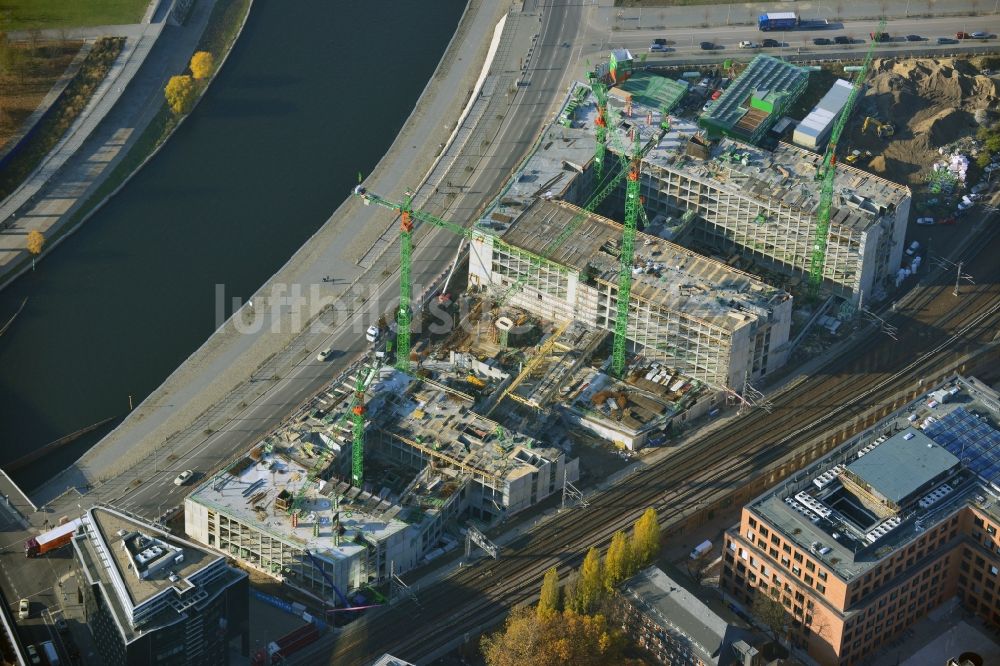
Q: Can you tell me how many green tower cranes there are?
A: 5